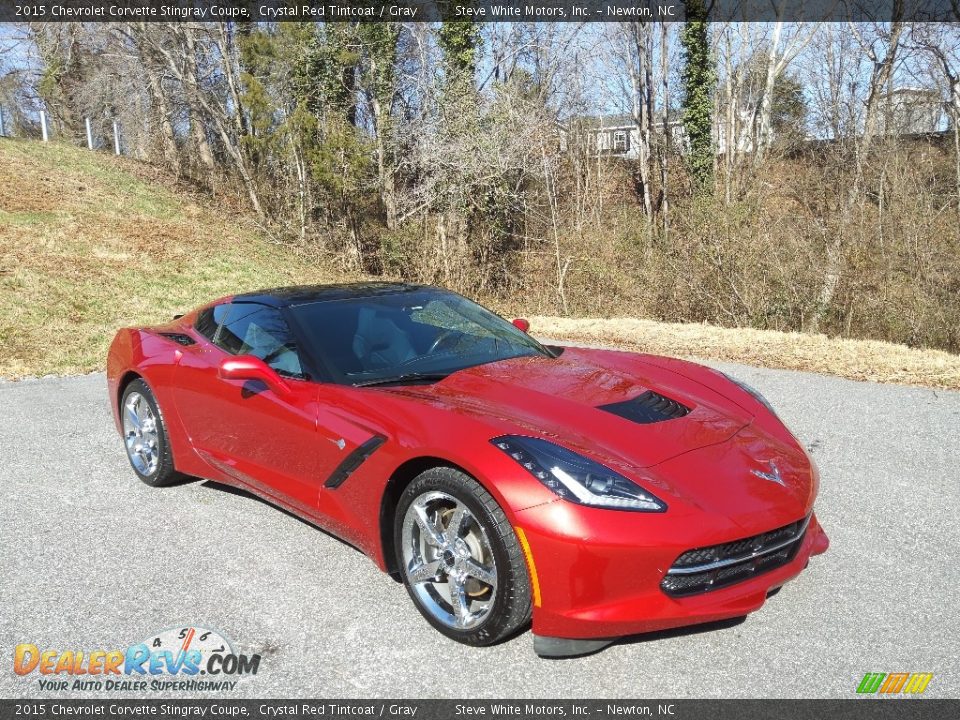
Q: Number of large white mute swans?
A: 0